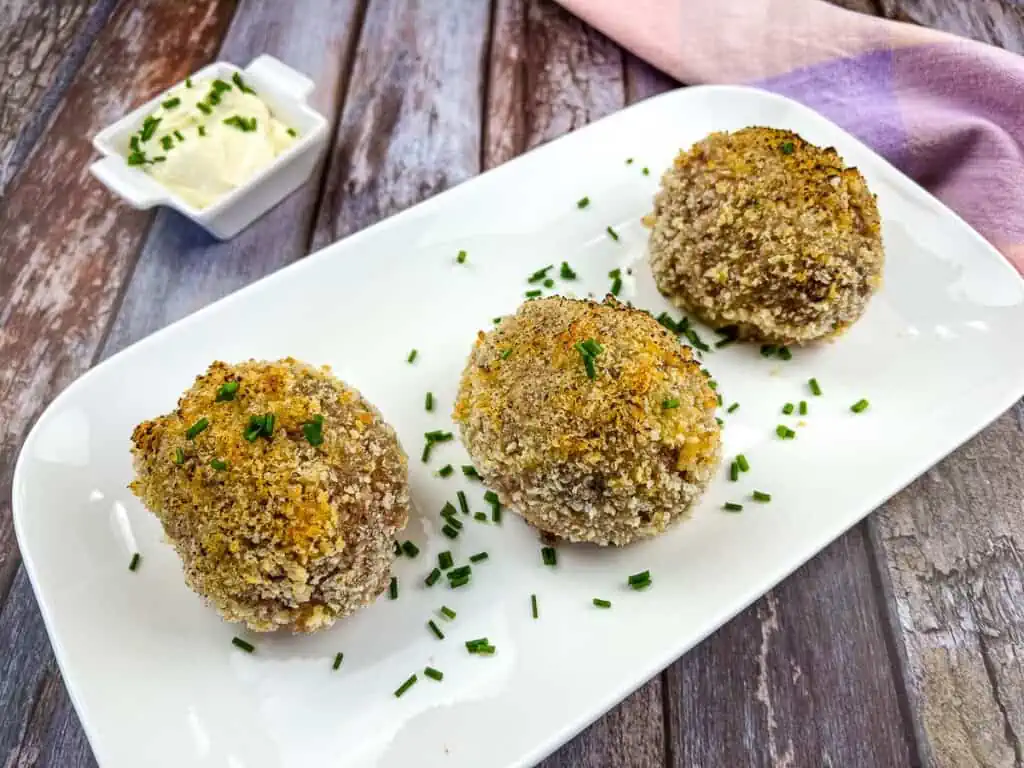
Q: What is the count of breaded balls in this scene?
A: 3